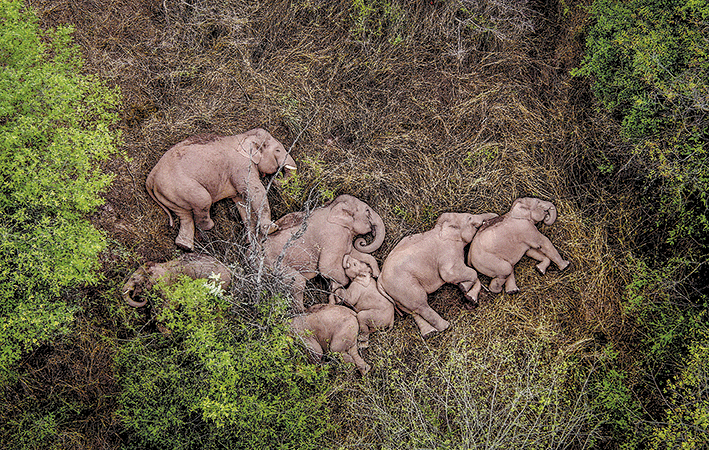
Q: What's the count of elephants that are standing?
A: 0